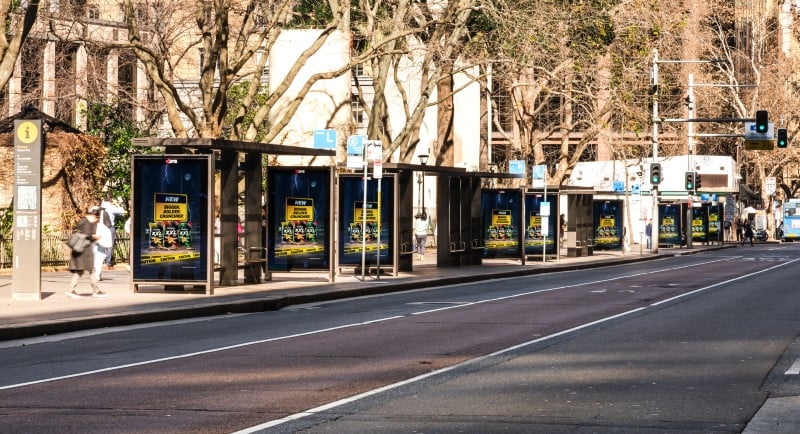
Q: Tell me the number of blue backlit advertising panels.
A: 9